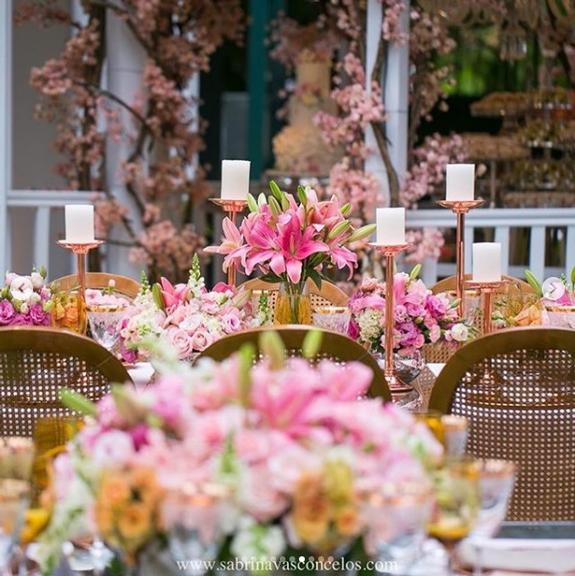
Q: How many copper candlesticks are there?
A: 5